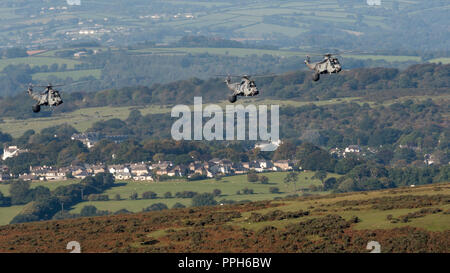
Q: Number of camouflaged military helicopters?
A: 3